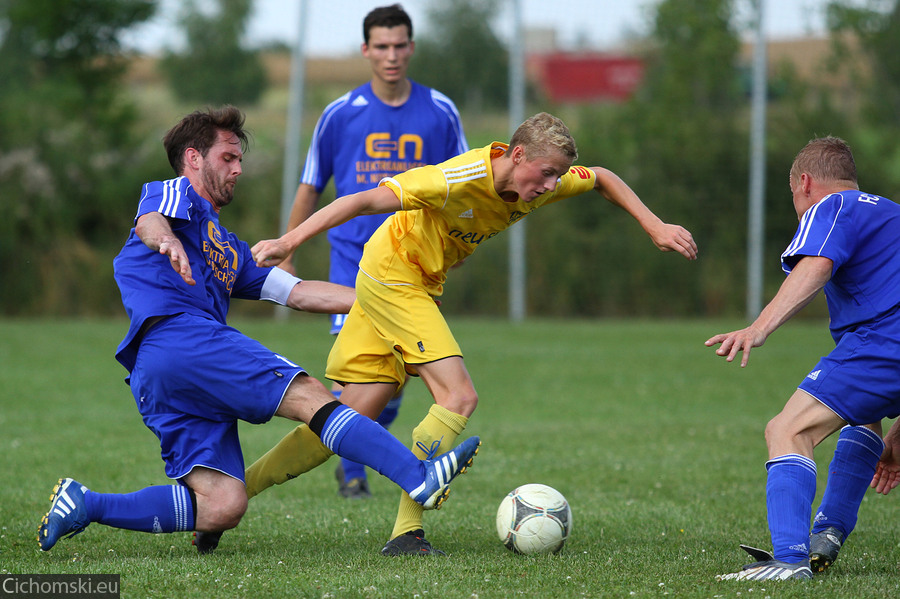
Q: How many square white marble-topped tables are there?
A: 0